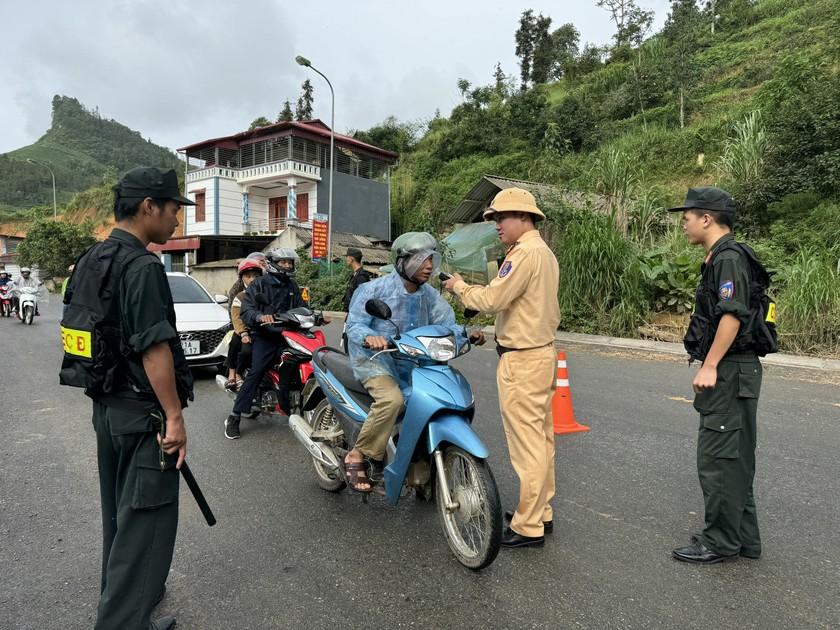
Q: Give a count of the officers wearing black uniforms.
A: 3